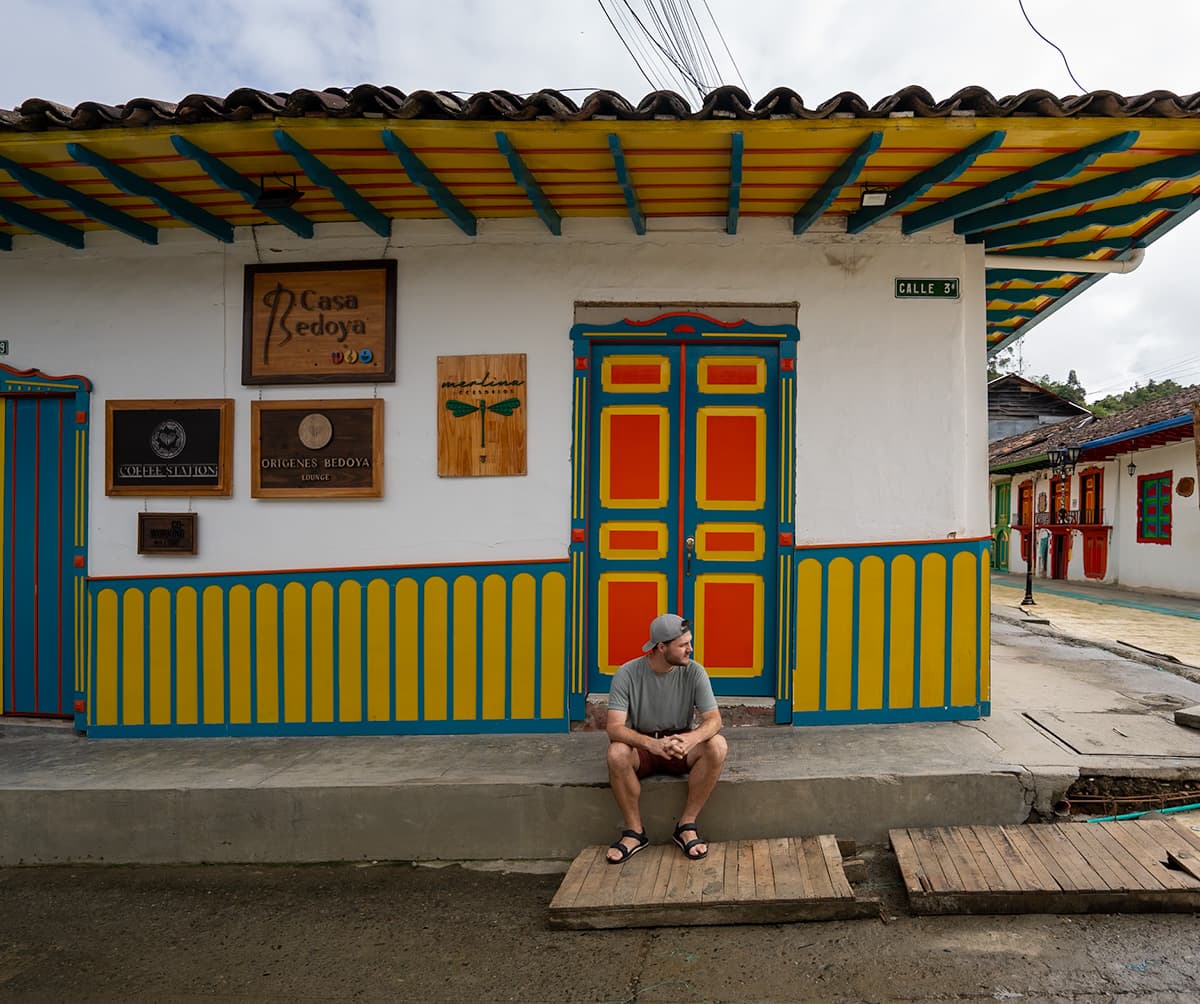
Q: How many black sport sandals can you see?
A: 2